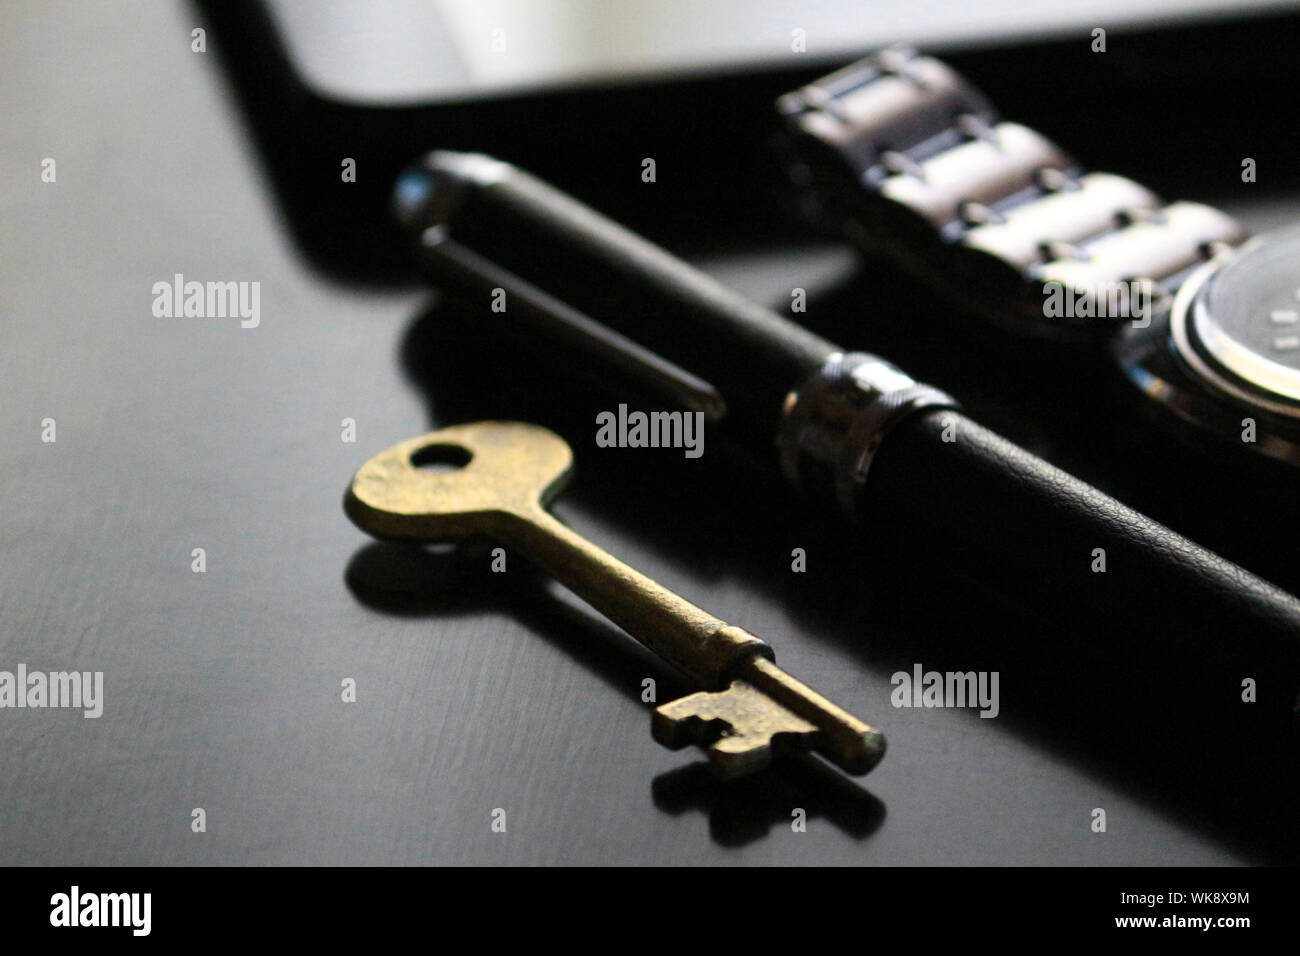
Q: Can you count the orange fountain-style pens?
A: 0